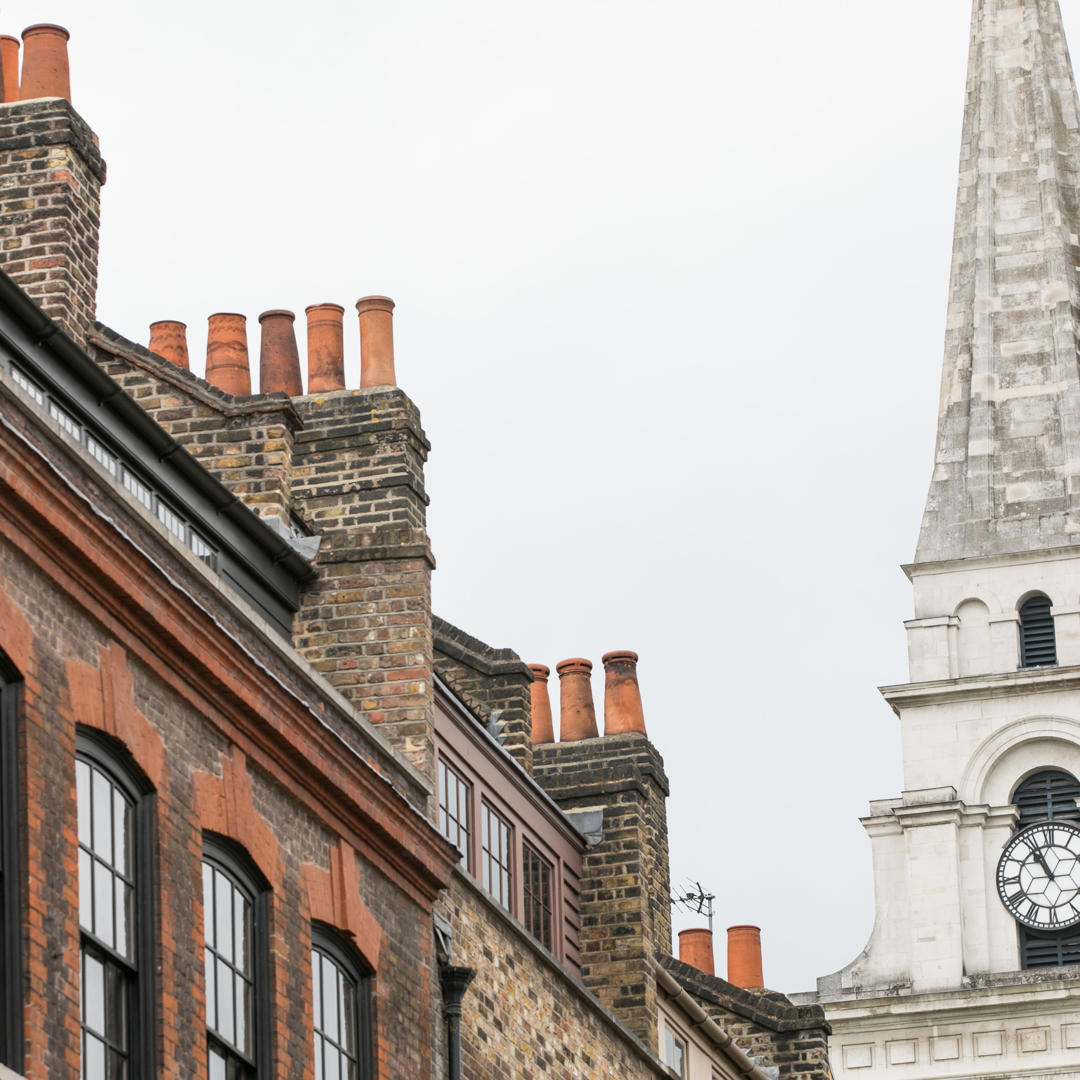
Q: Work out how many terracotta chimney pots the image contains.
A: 12